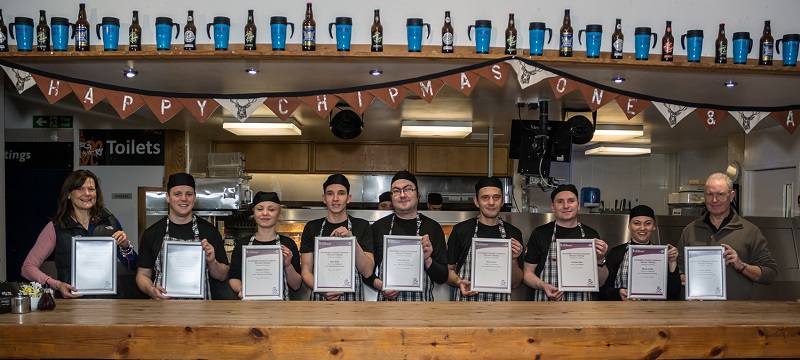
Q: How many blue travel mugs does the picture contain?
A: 15